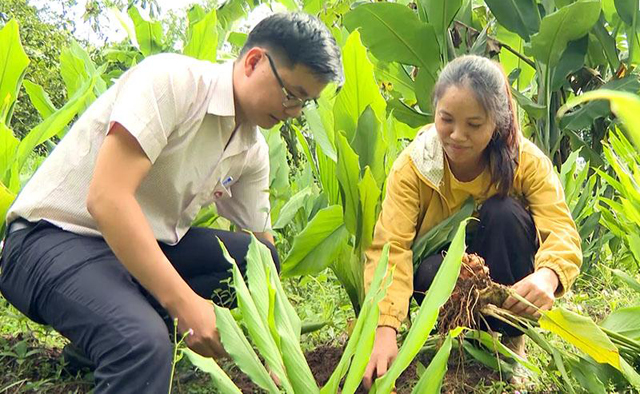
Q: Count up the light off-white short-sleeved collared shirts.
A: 1